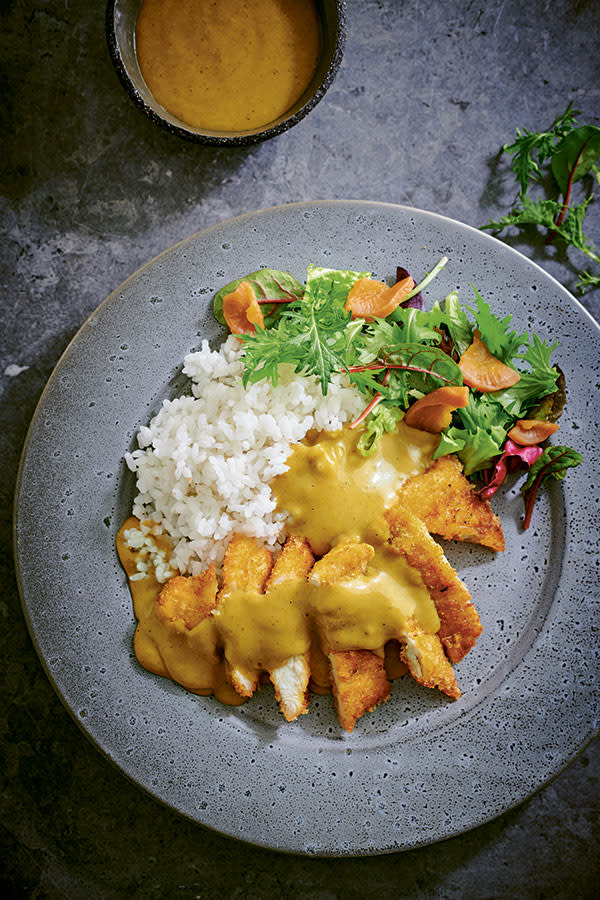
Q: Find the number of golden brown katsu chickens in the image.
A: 7